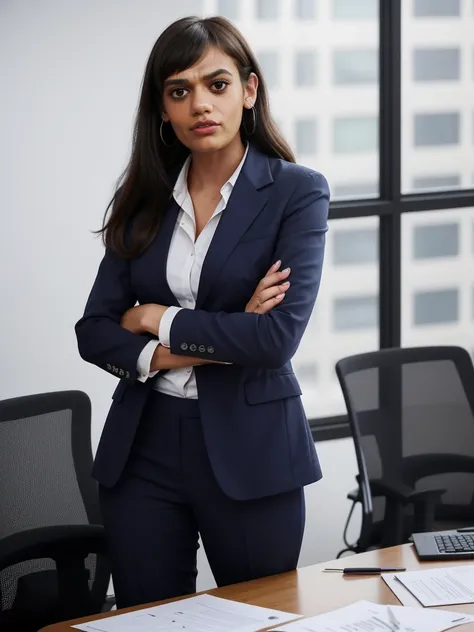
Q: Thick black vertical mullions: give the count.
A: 1